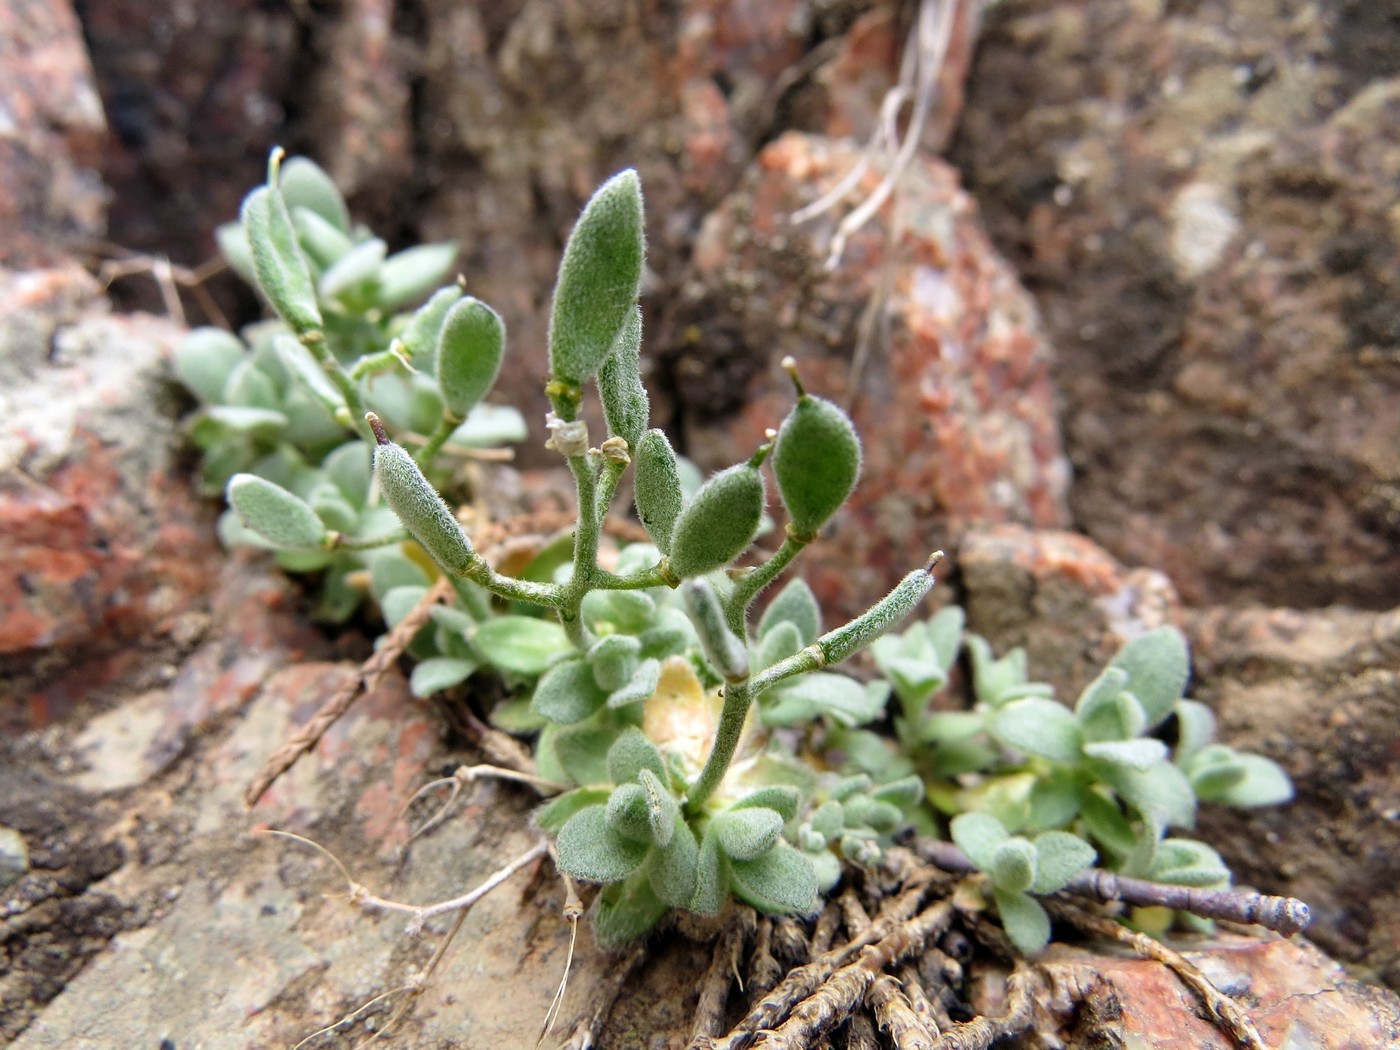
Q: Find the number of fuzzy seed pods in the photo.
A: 13